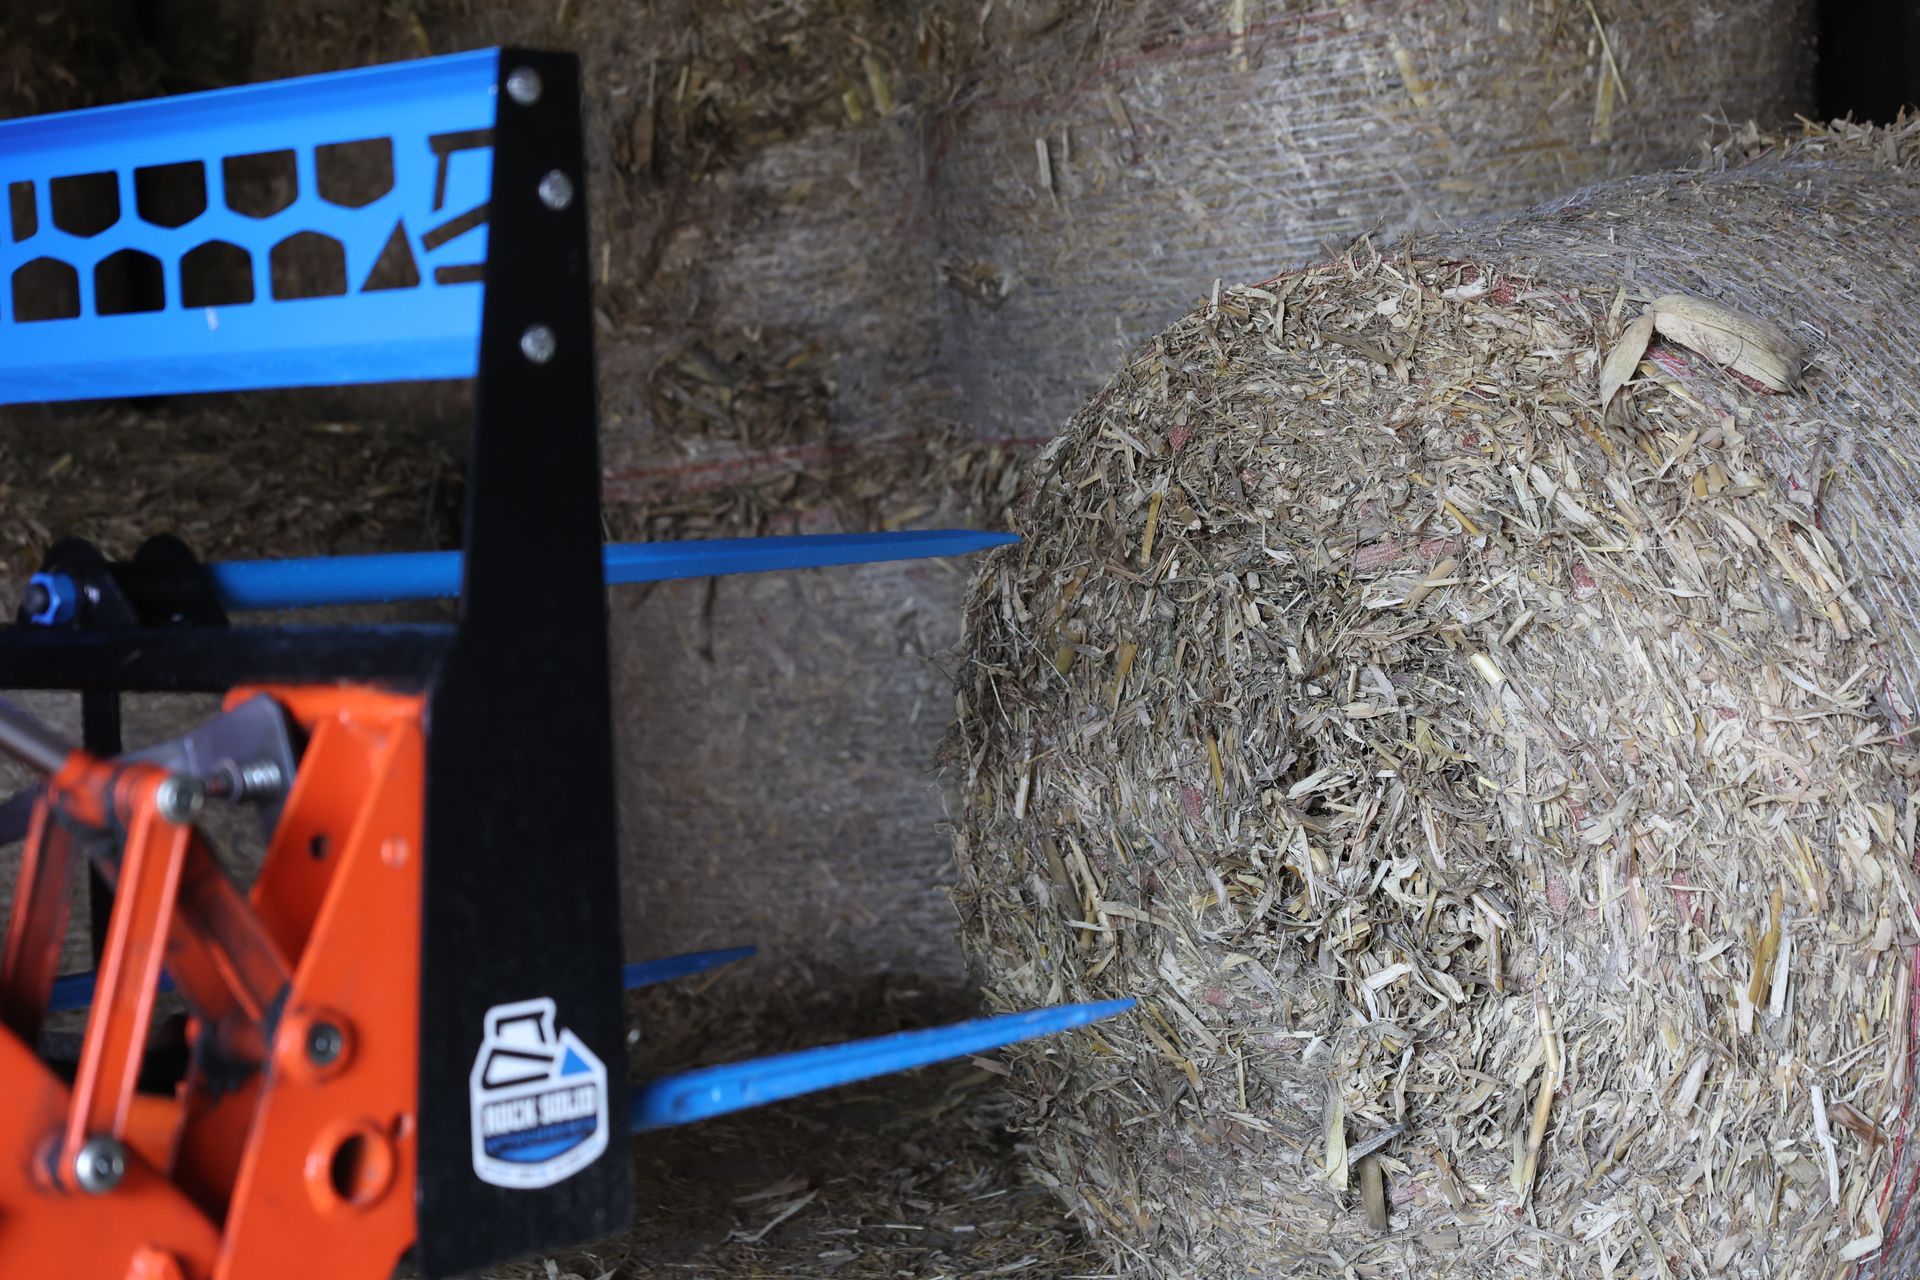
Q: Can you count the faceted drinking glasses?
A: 0